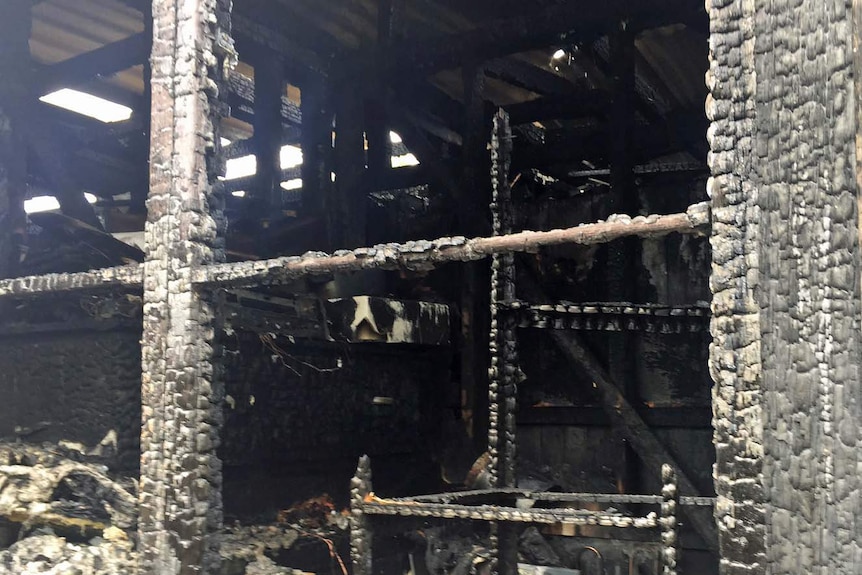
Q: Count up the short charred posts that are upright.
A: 2